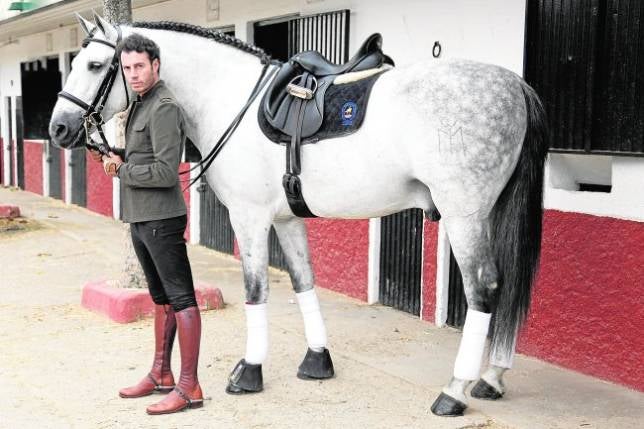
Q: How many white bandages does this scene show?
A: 4